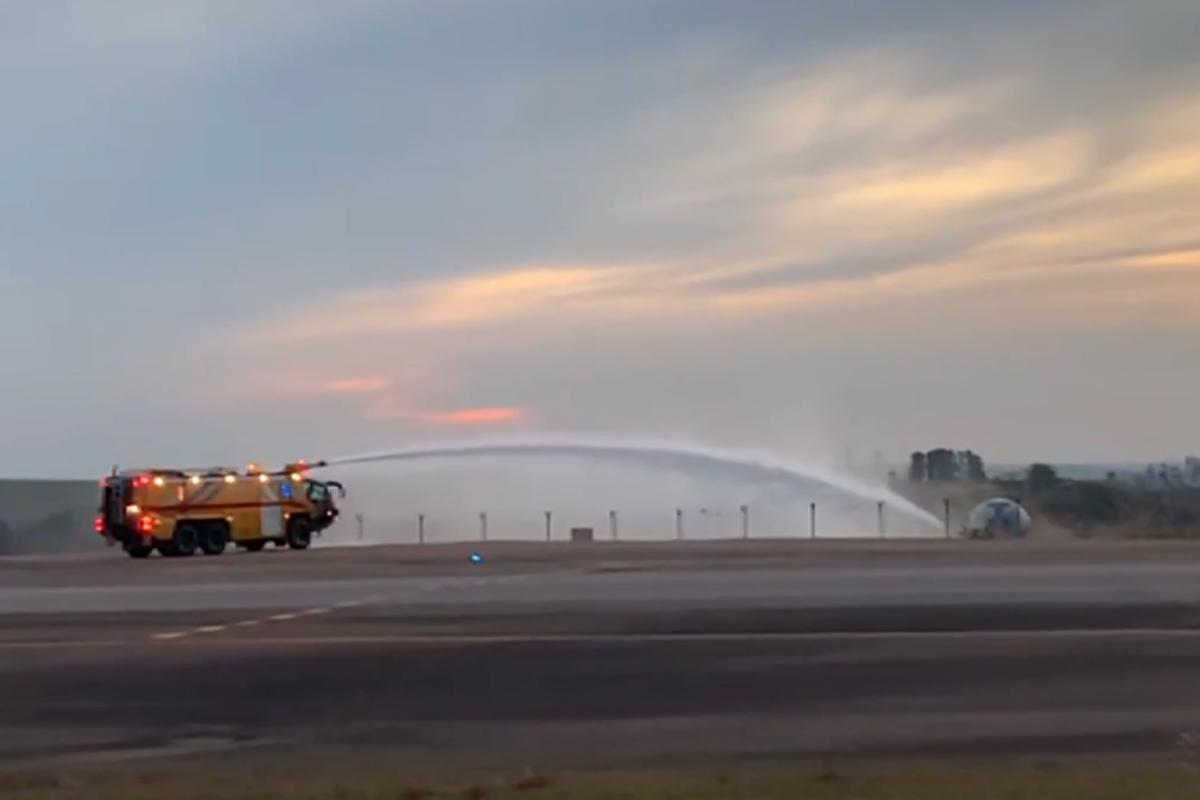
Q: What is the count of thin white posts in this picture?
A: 10